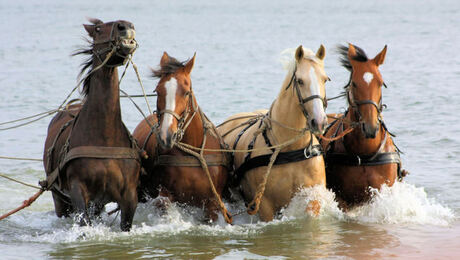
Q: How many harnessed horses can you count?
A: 4